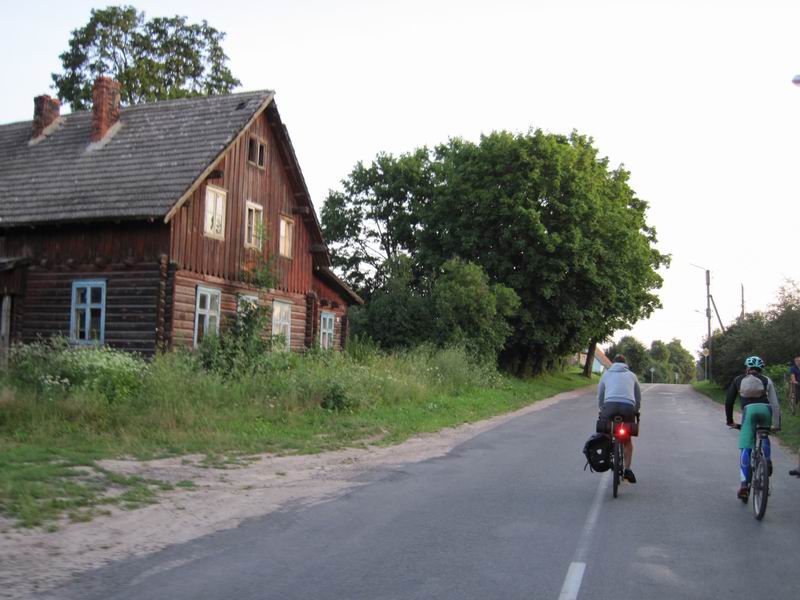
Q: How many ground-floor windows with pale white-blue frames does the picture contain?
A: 5